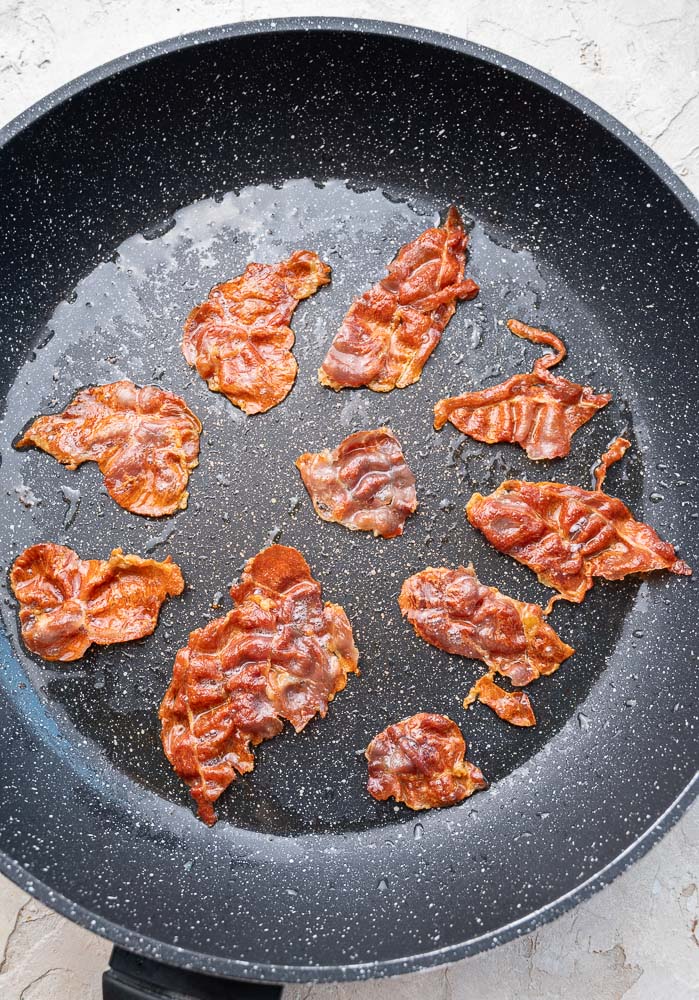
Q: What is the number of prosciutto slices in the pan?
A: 10